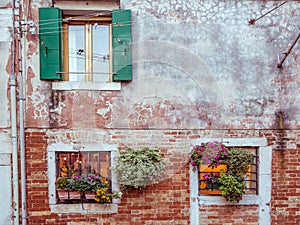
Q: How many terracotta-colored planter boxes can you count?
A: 2